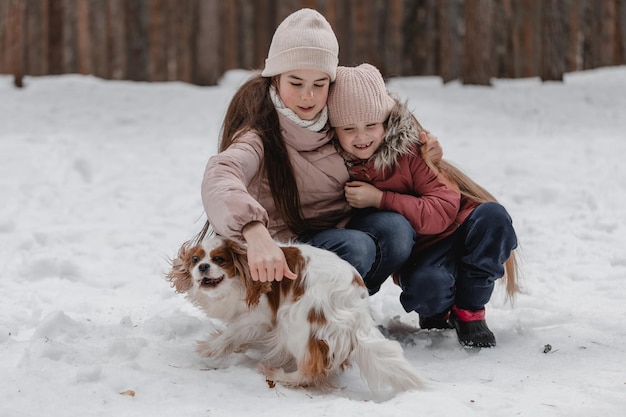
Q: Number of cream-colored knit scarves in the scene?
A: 1